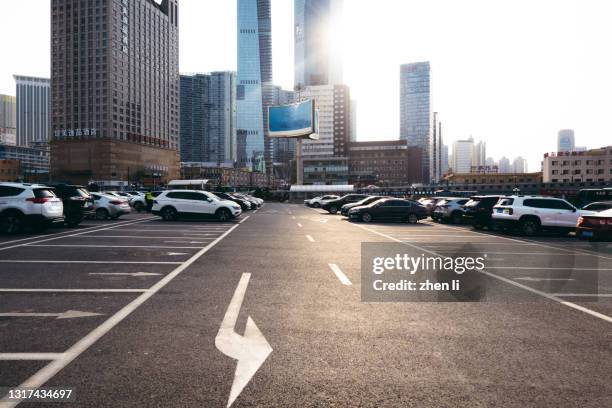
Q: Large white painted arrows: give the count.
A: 1